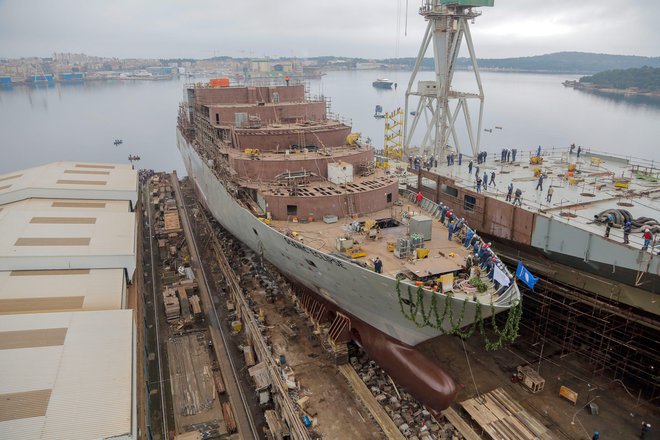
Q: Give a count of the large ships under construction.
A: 2